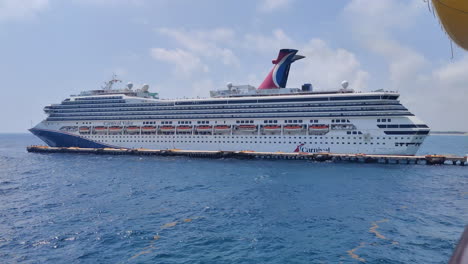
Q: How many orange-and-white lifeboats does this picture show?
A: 13